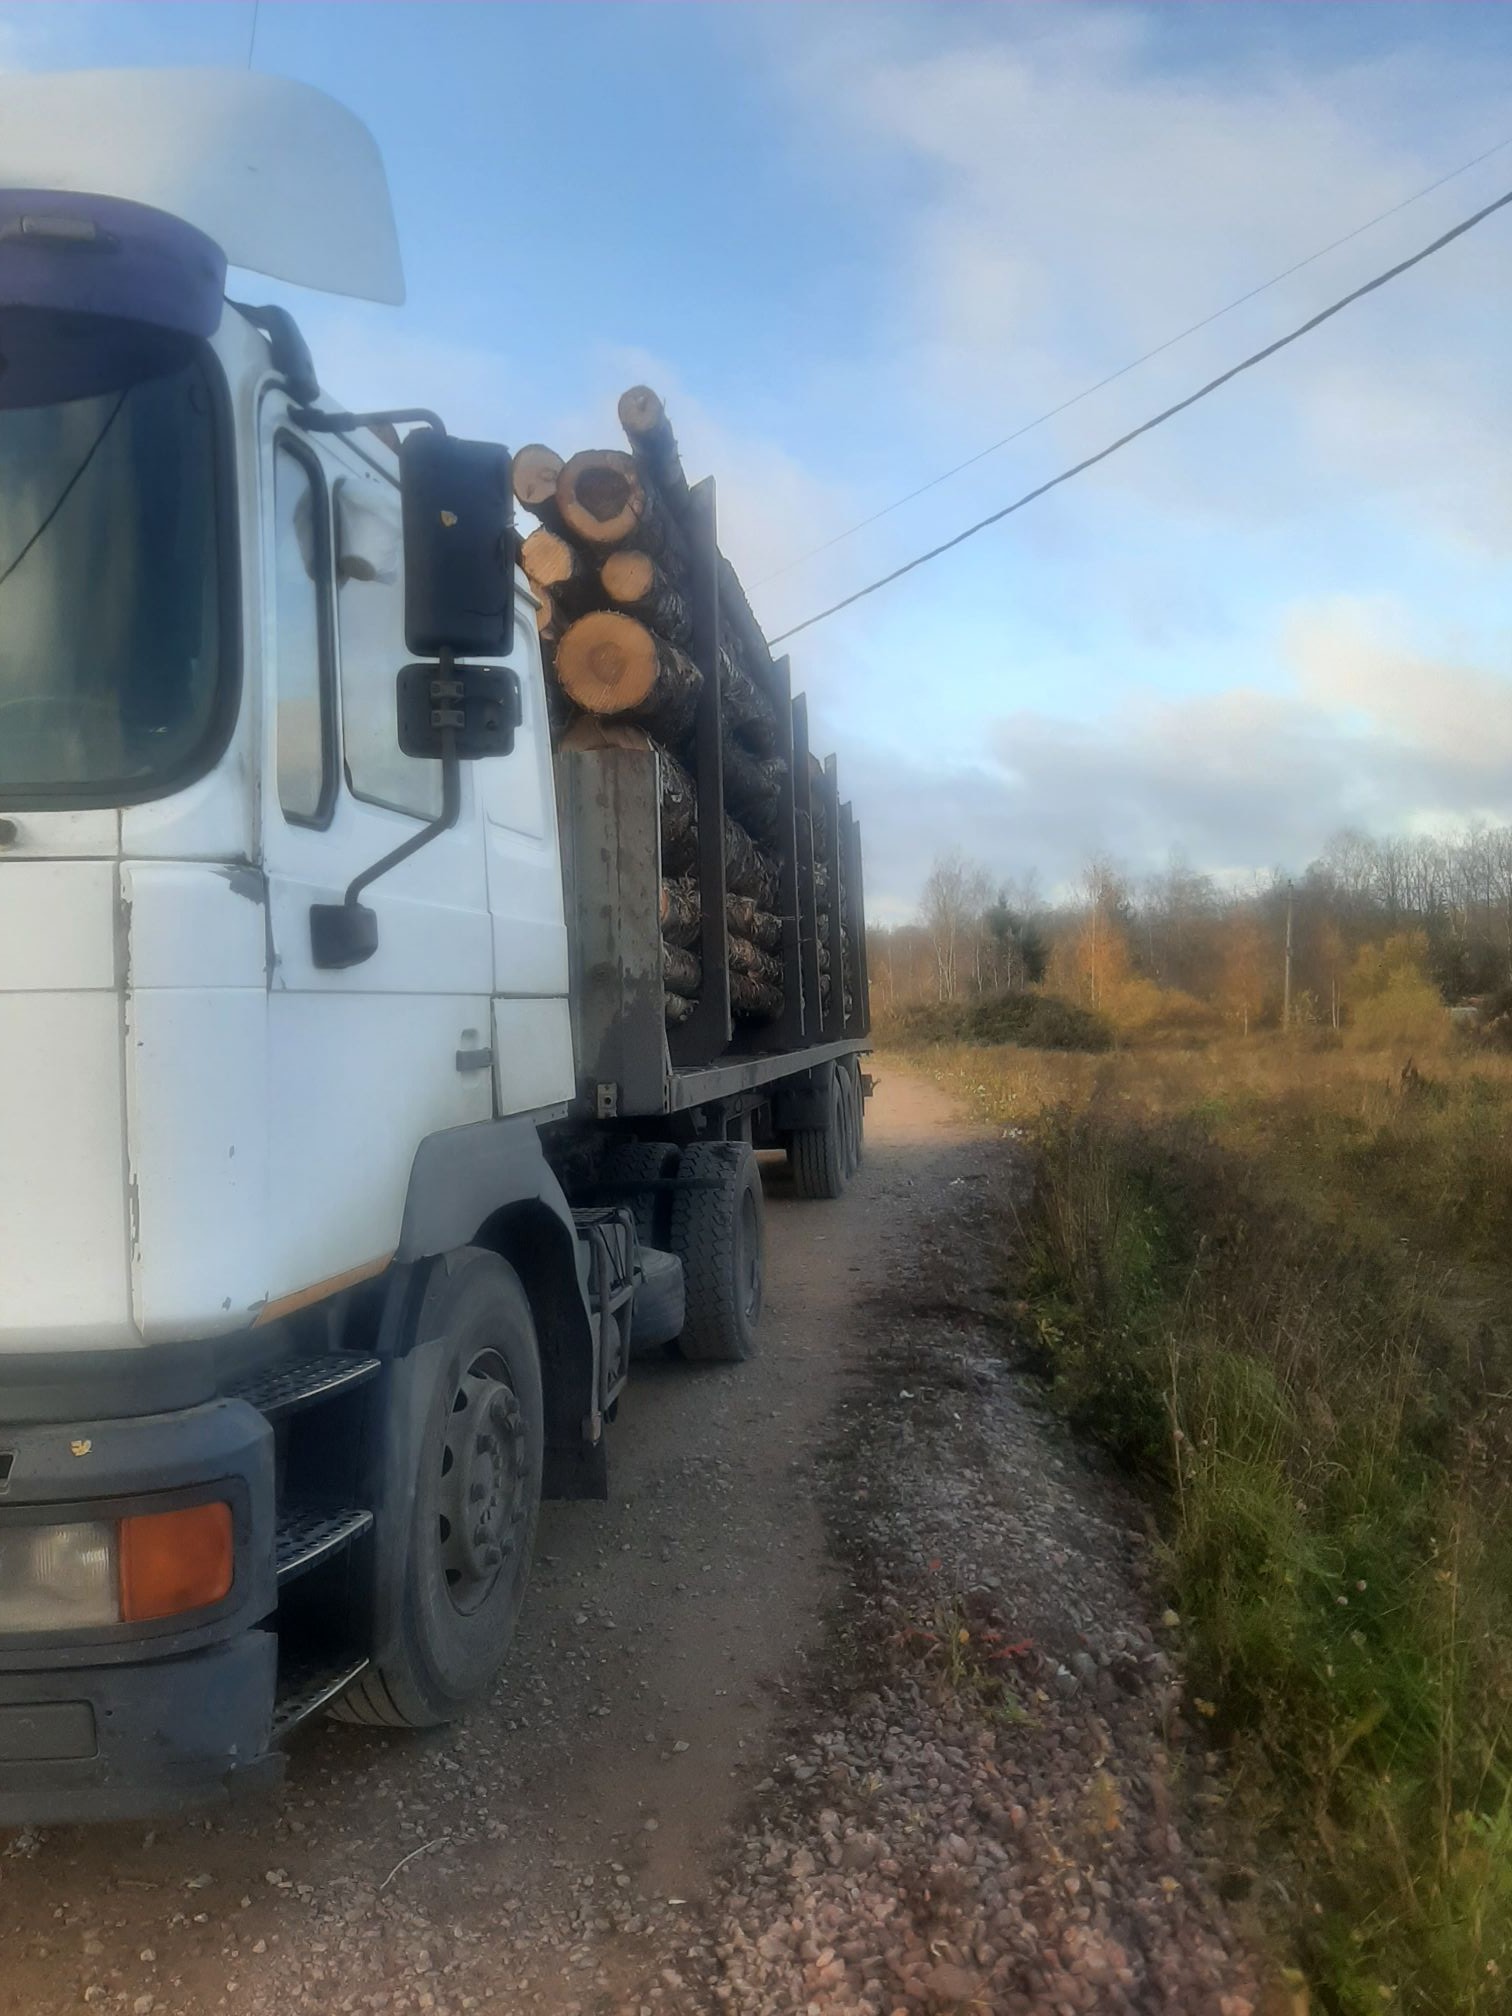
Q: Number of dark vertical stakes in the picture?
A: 6